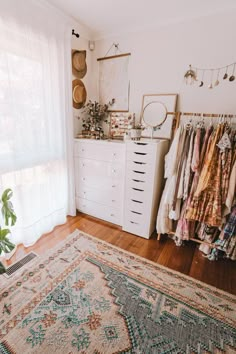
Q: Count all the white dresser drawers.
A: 14